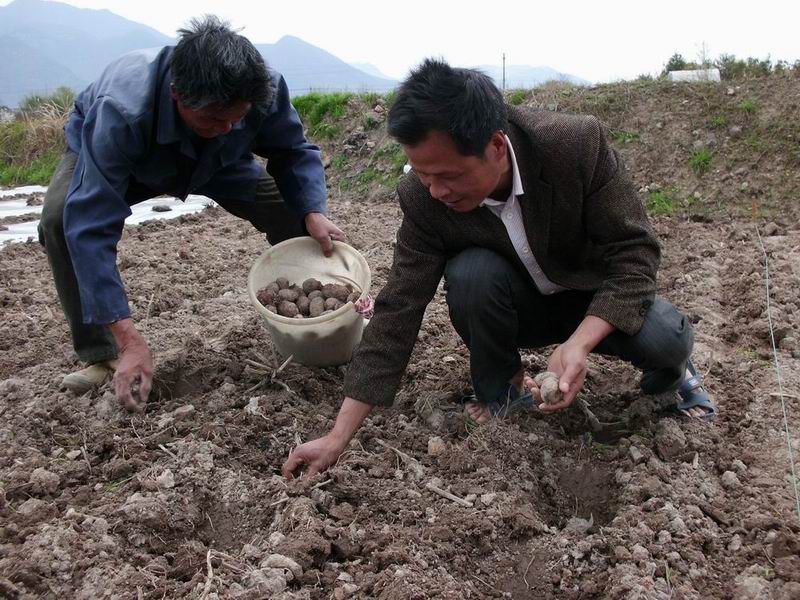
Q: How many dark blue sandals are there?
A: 2